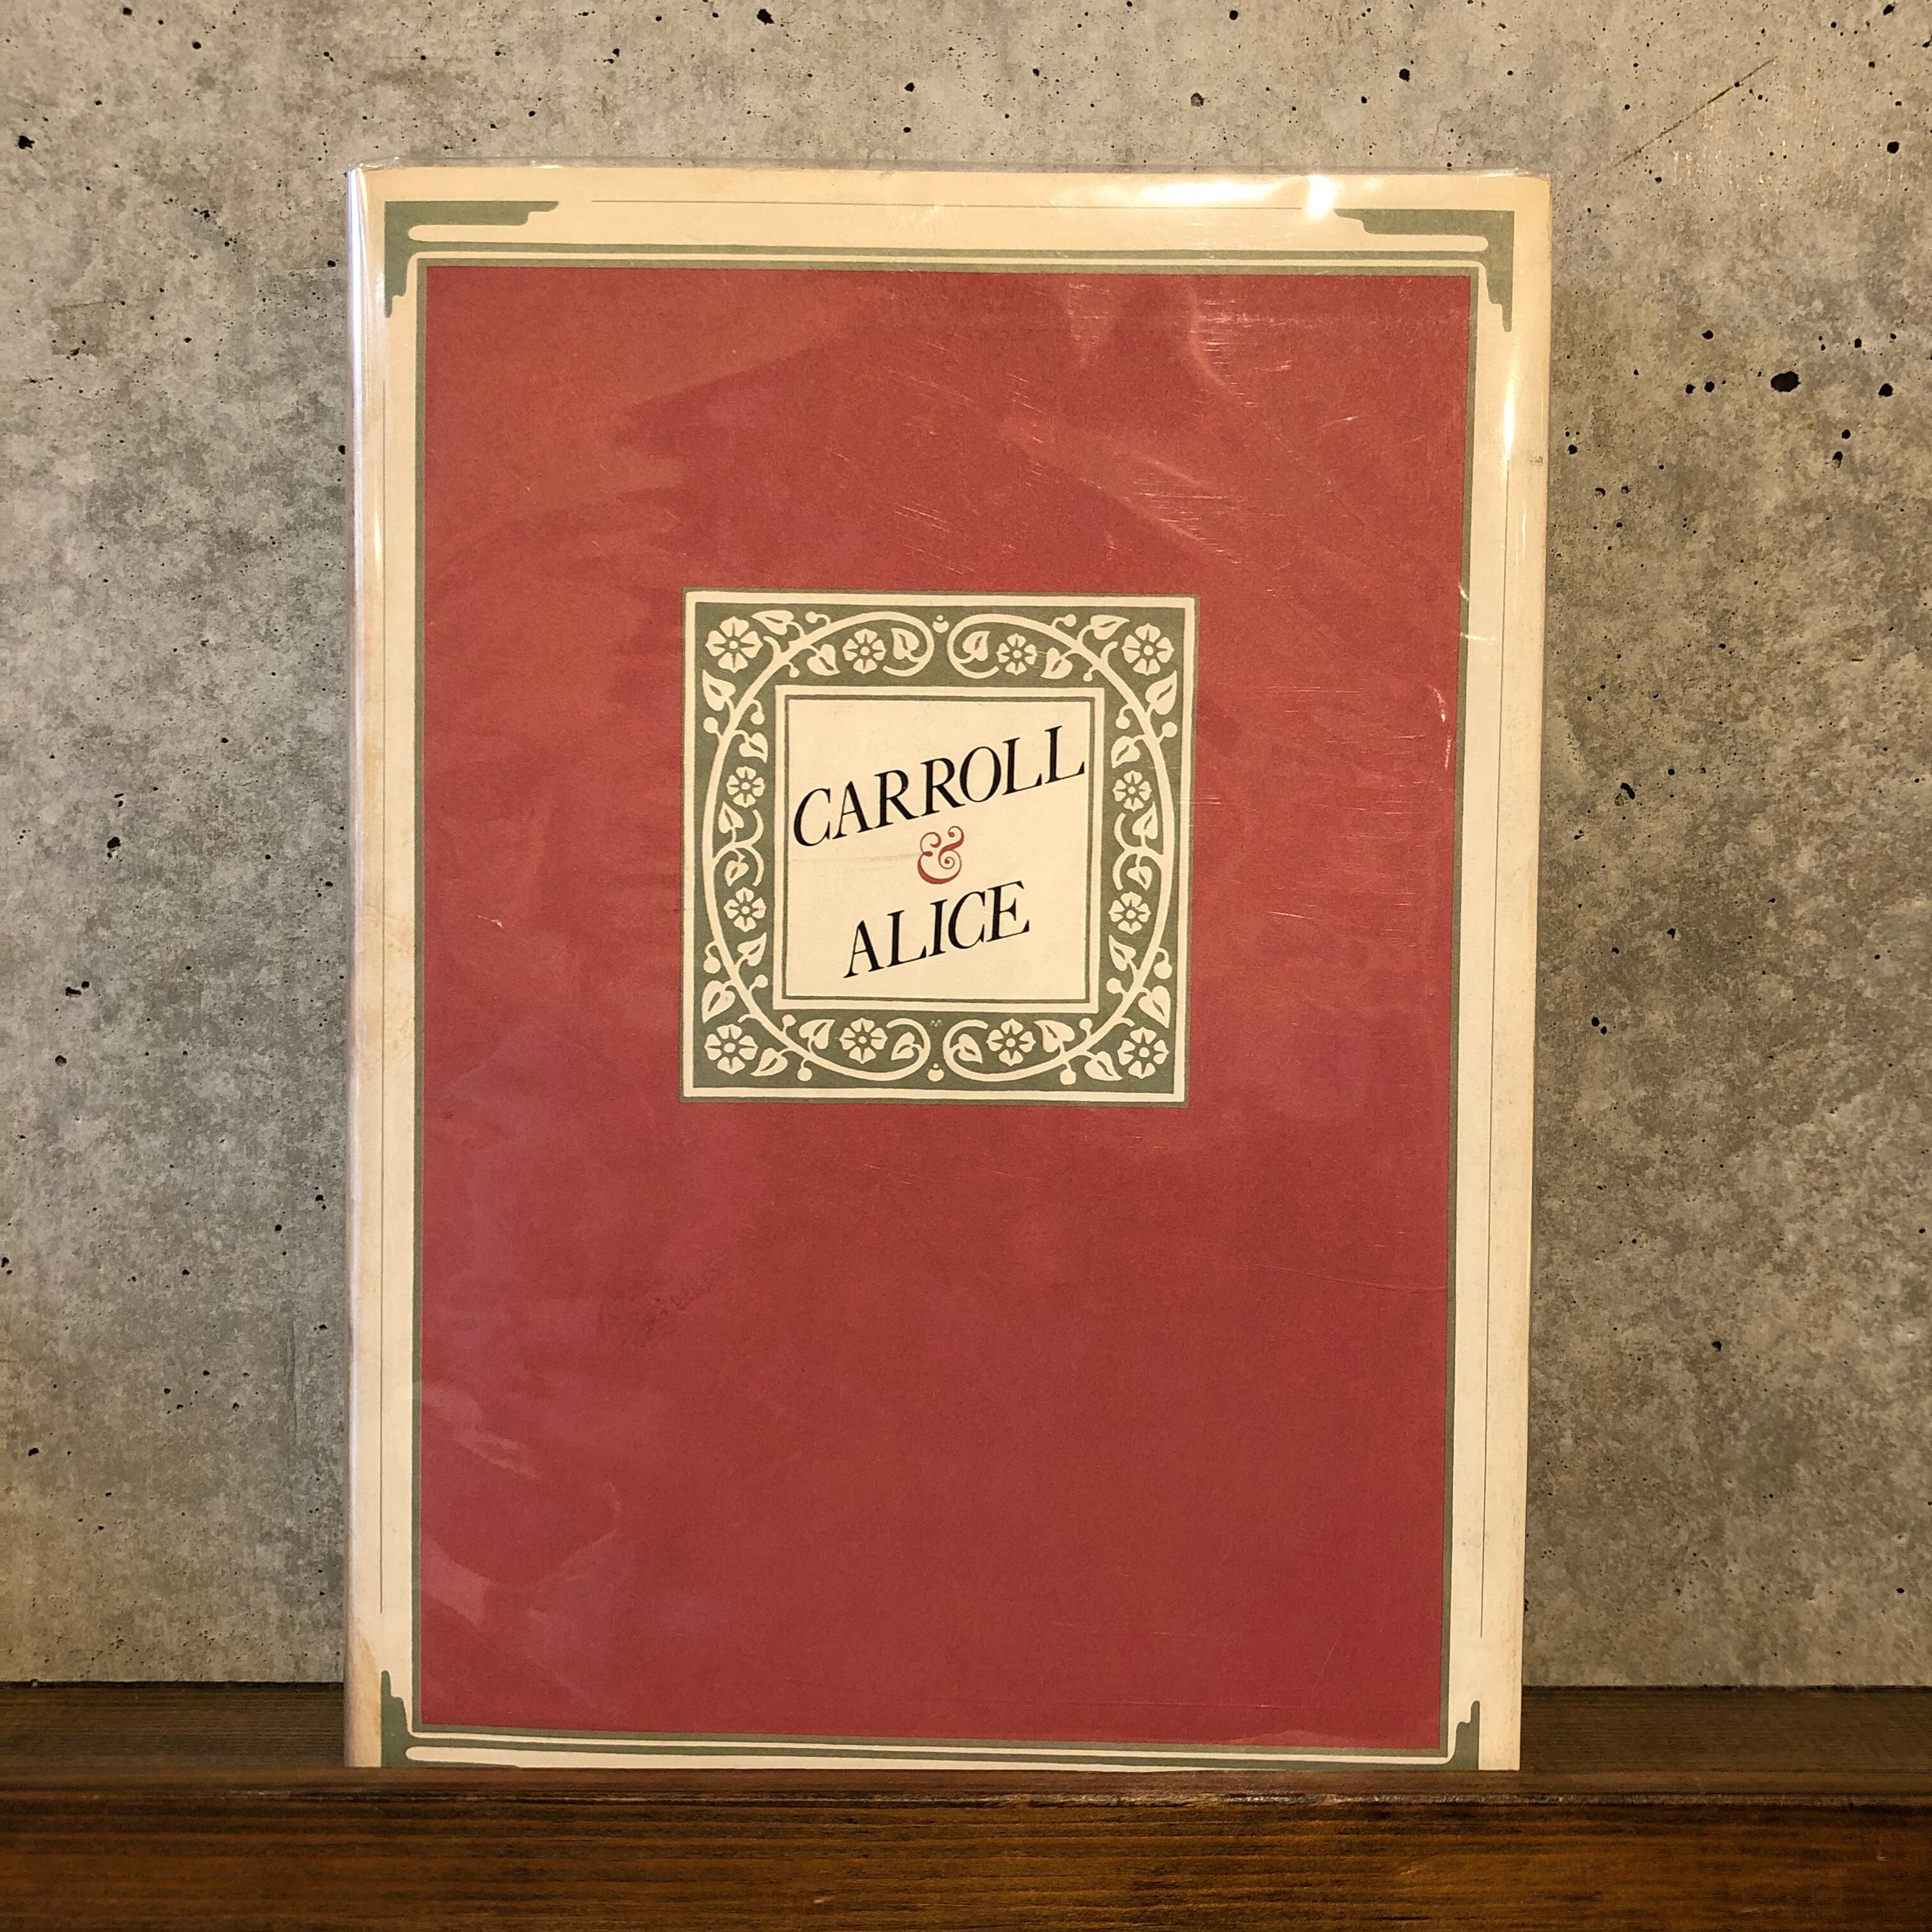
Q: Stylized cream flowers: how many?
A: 12